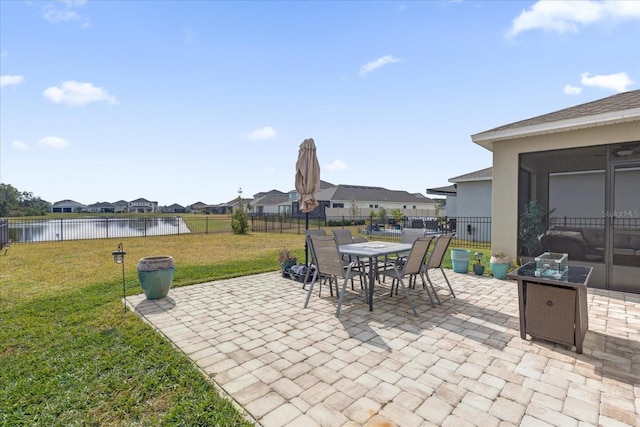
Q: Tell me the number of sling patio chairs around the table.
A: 6